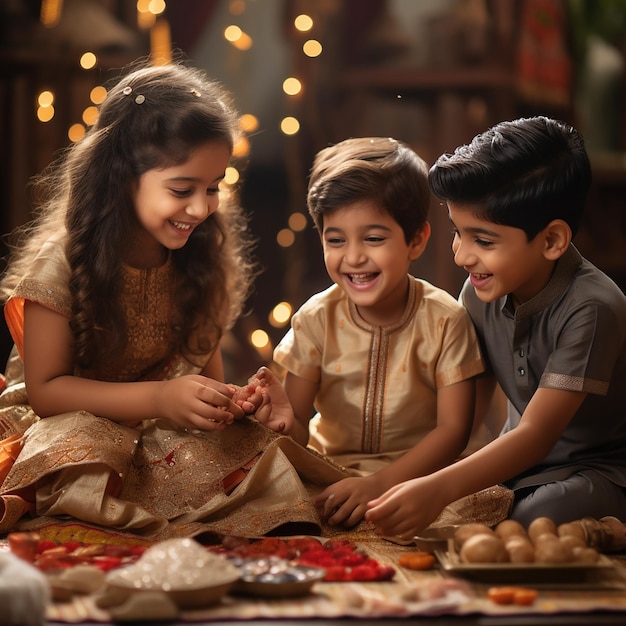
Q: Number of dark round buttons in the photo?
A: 2